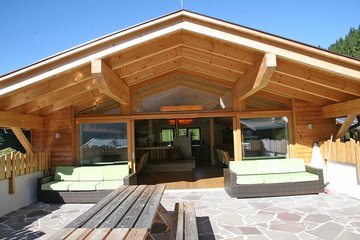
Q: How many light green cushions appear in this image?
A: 12